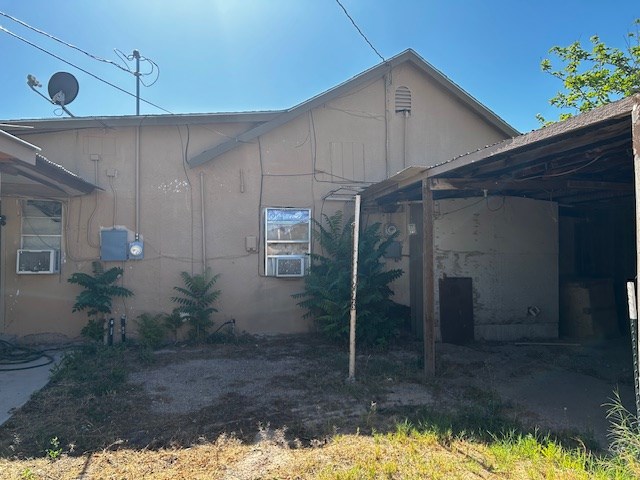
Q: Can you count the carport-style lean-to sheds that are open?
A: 1